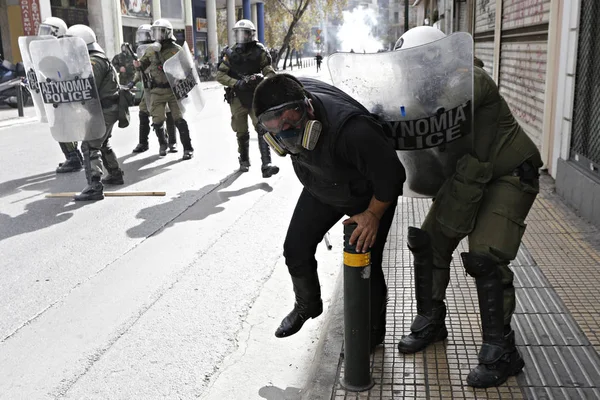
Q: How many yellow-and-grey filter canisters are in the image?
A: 2